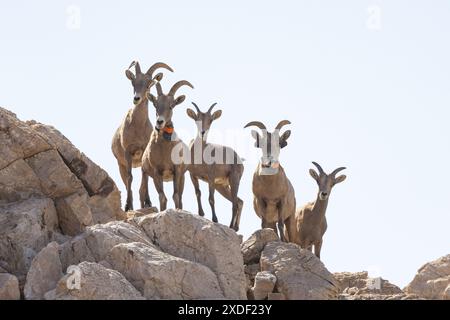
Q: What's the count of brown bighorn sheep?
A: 5